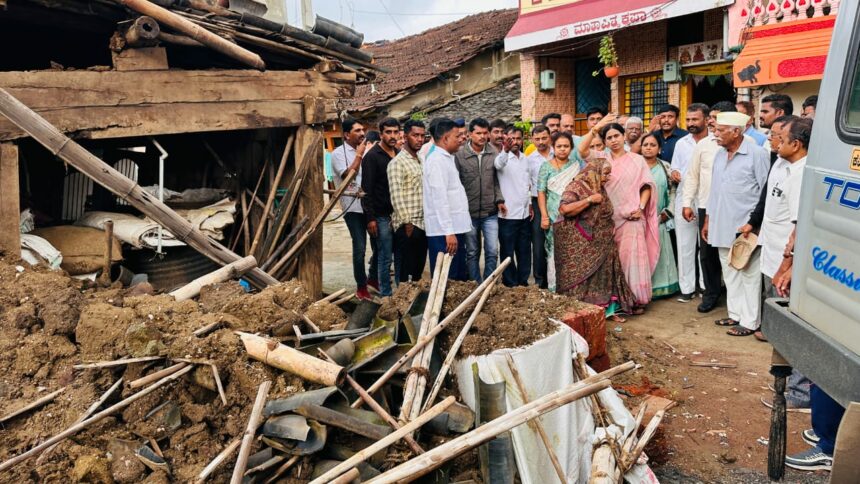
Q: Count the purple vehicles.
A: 0